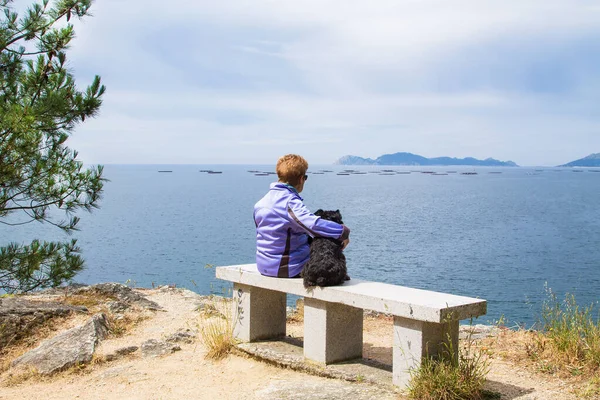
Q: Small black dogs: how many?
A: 1